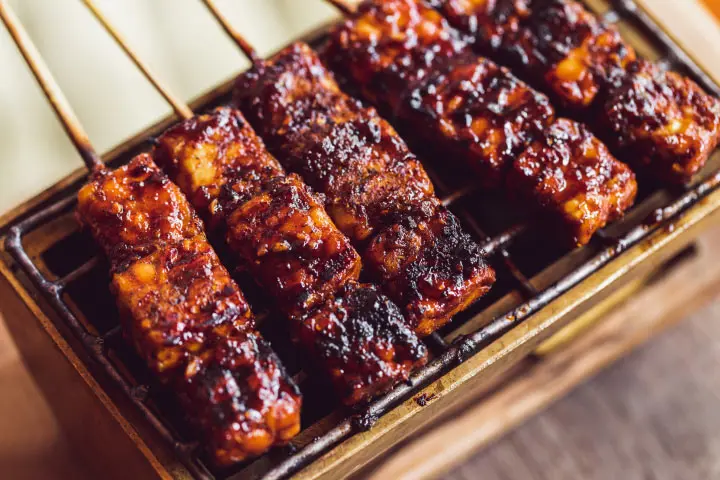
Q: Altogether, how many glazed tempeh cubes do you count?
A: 15